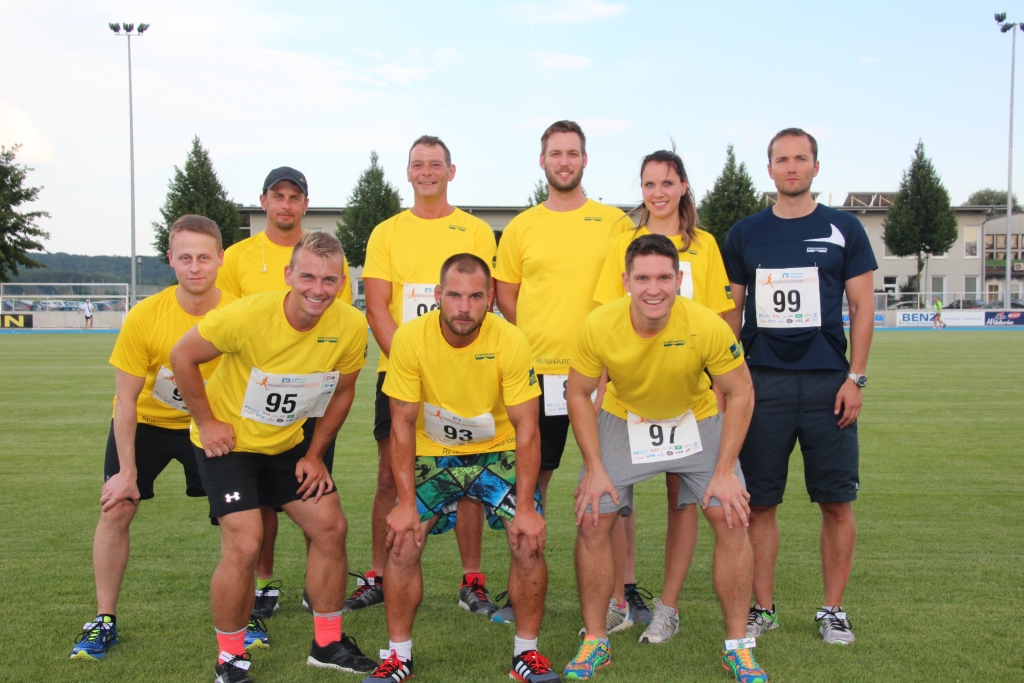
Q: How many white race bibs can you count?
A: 8